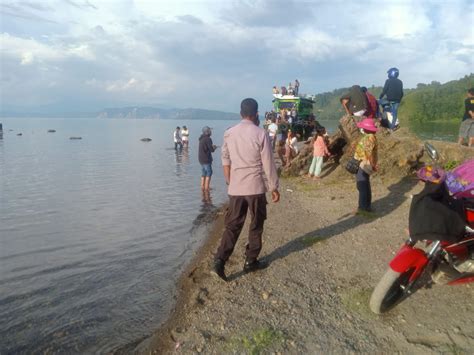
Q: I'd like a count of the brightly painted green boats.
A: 1